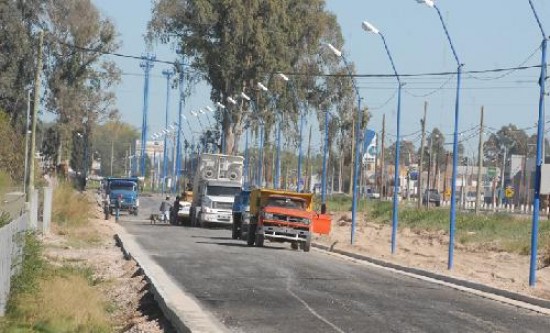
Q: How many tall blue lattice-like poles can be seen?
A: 3